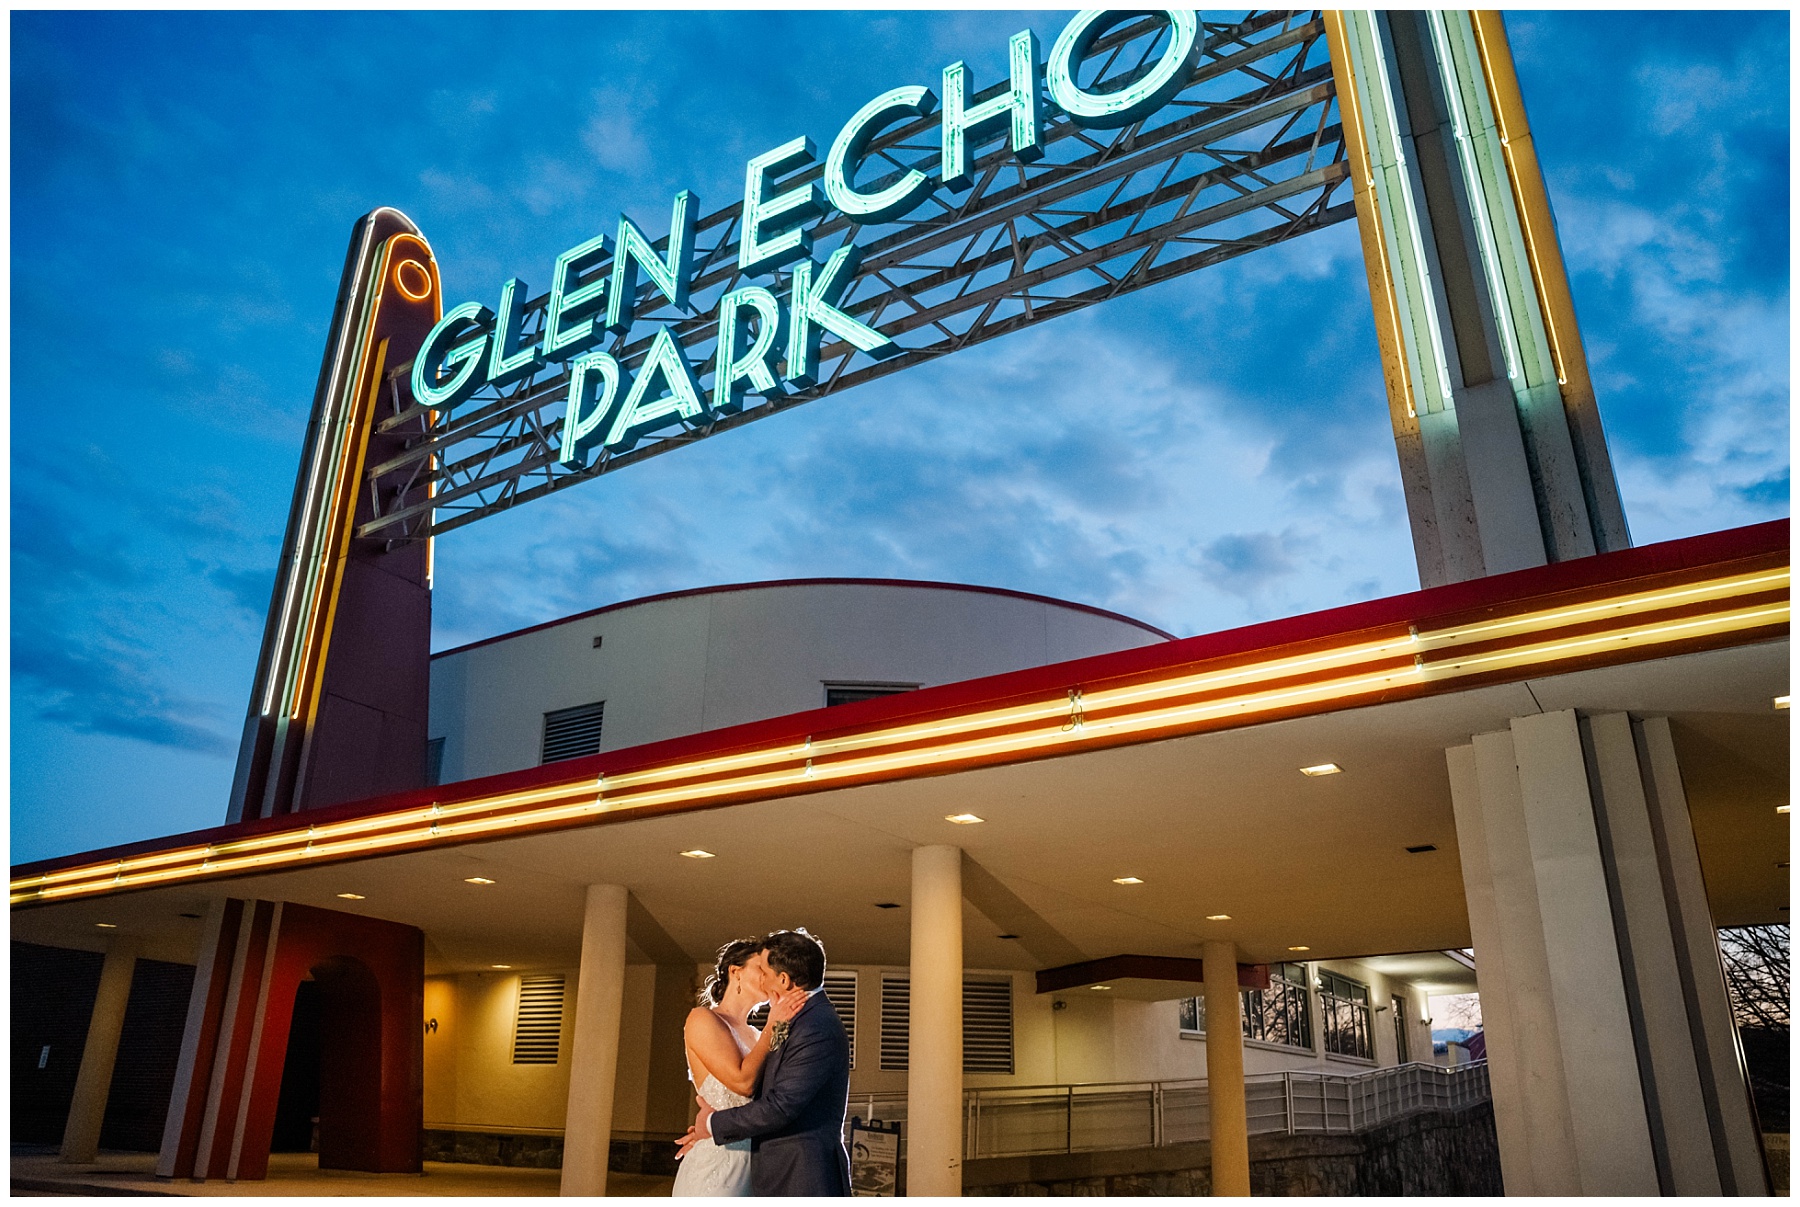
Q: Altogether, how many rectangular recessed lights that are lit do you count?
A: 13